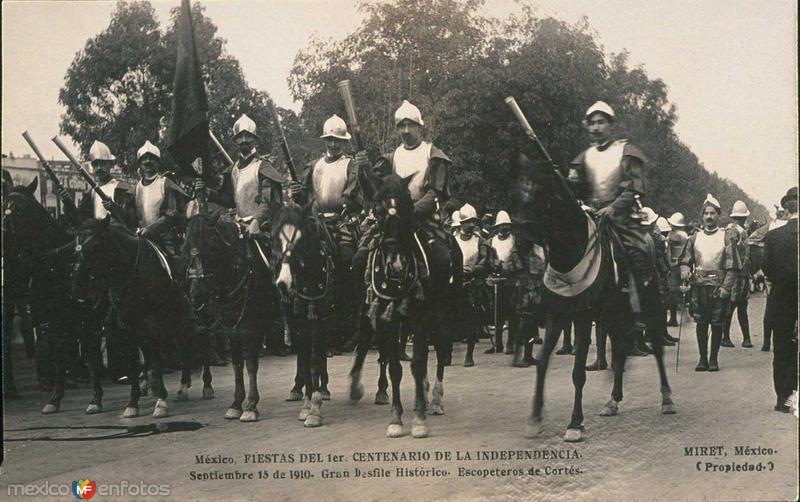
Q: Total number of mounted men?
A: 6